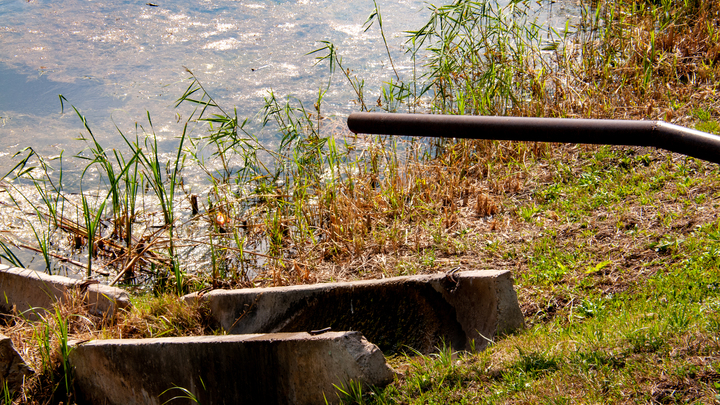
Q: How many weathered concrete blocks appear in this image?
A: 4